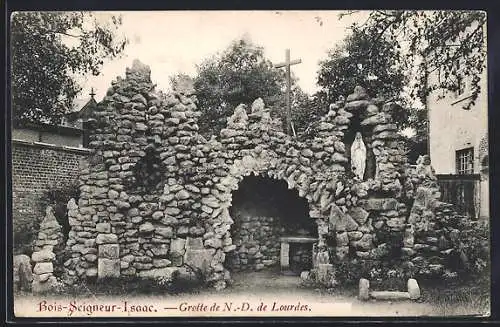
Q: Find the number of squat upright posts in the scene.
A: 2